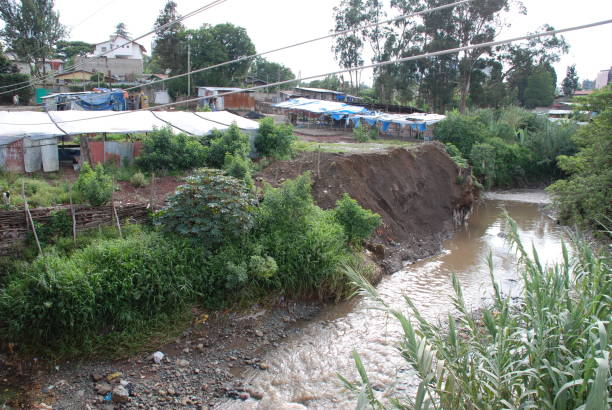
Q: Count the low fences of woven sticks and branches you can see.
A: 1